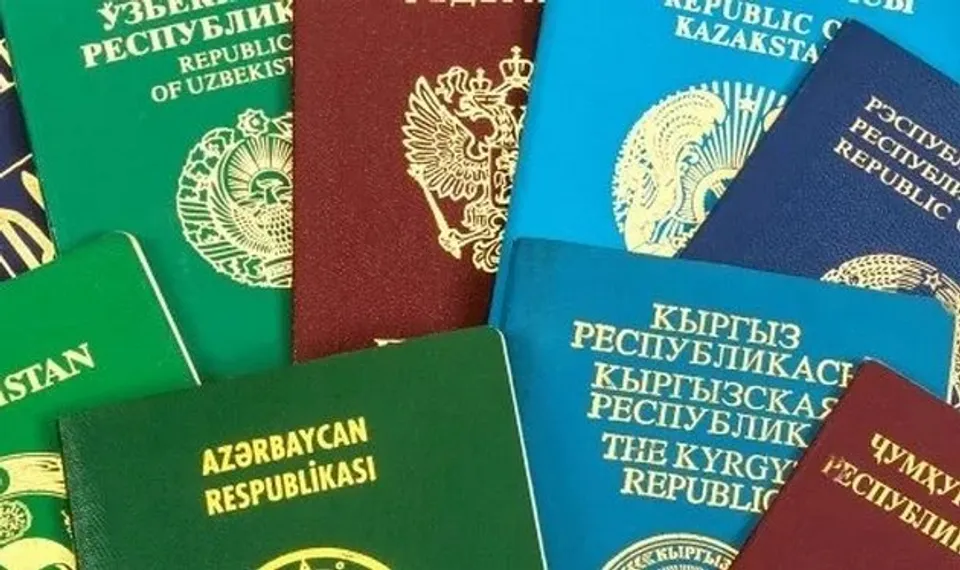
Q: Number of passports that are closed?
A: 9